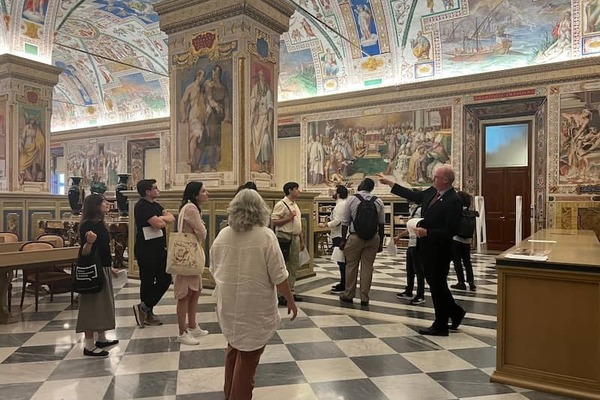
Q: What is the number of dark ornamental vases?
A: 2